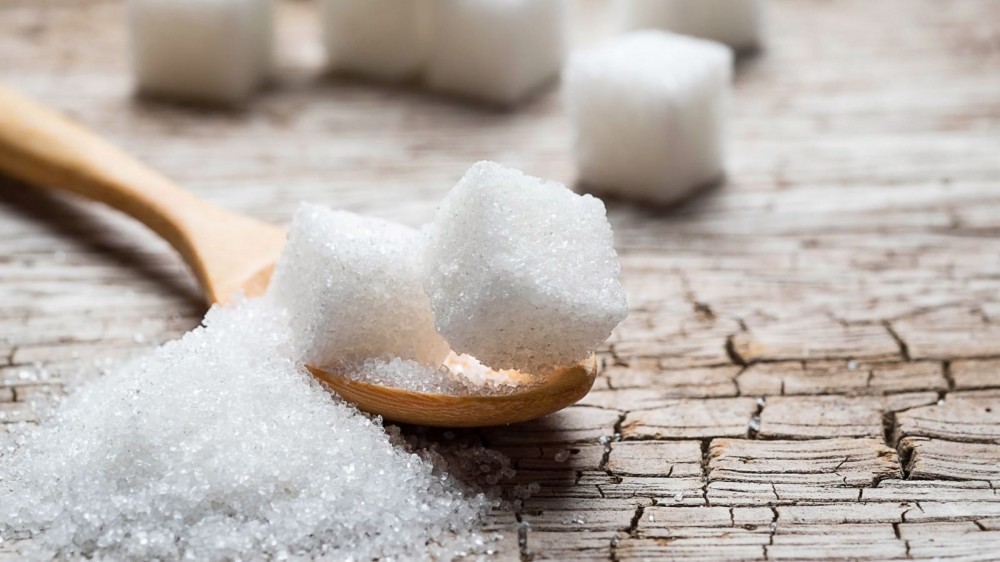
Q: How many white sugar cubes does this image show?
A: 7